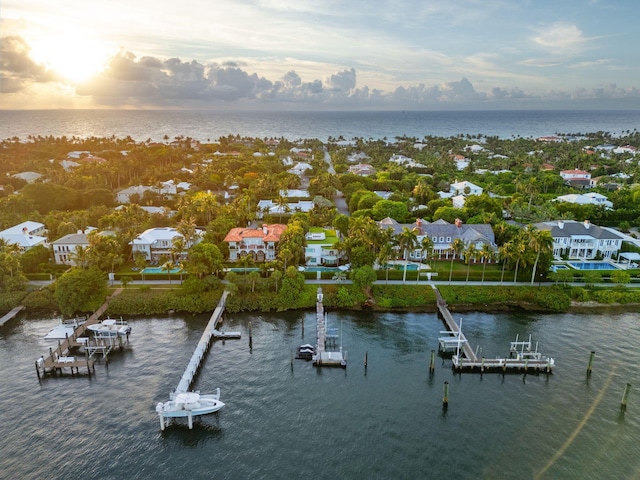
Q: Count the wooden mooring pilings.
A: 8